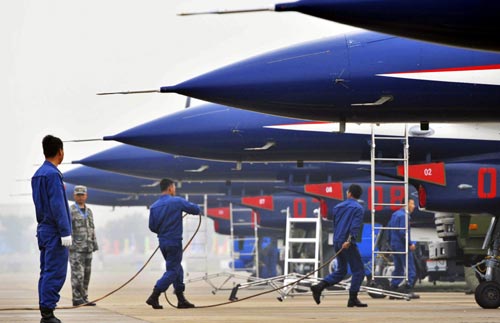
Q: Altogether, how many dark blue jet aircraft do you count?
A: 6